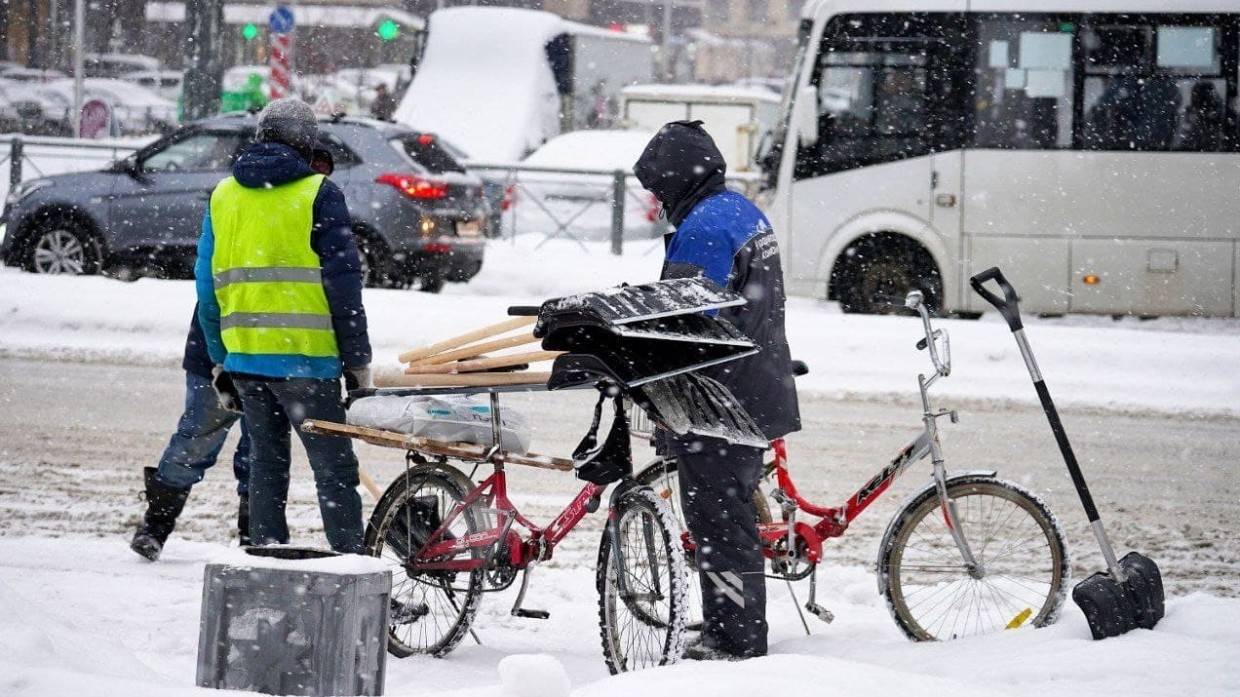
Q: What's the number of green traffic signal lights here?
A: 2